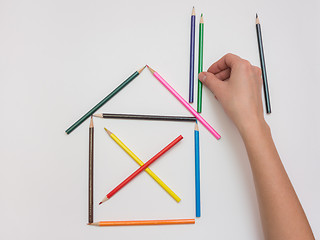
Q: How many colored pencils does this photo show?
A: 11